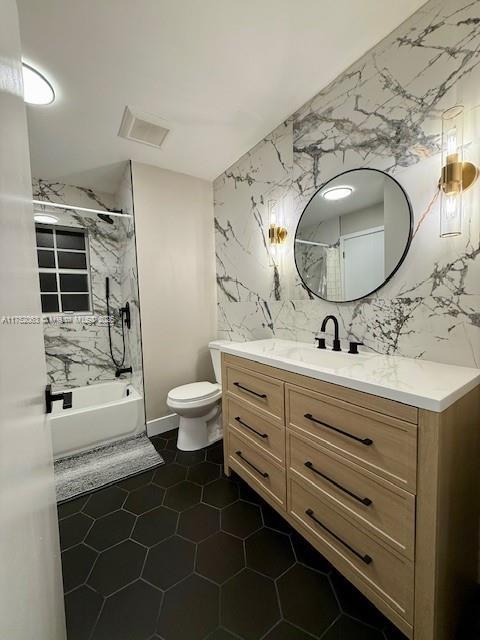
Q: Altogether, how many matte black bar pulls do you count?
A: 6